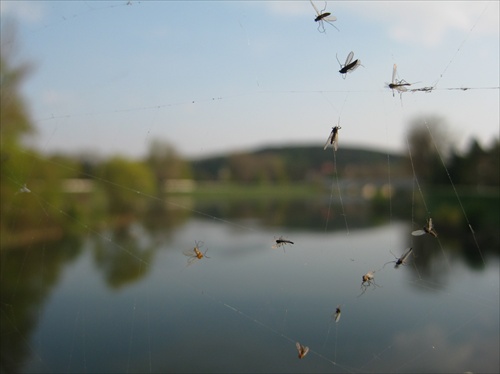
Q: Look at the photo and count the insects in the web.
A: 11